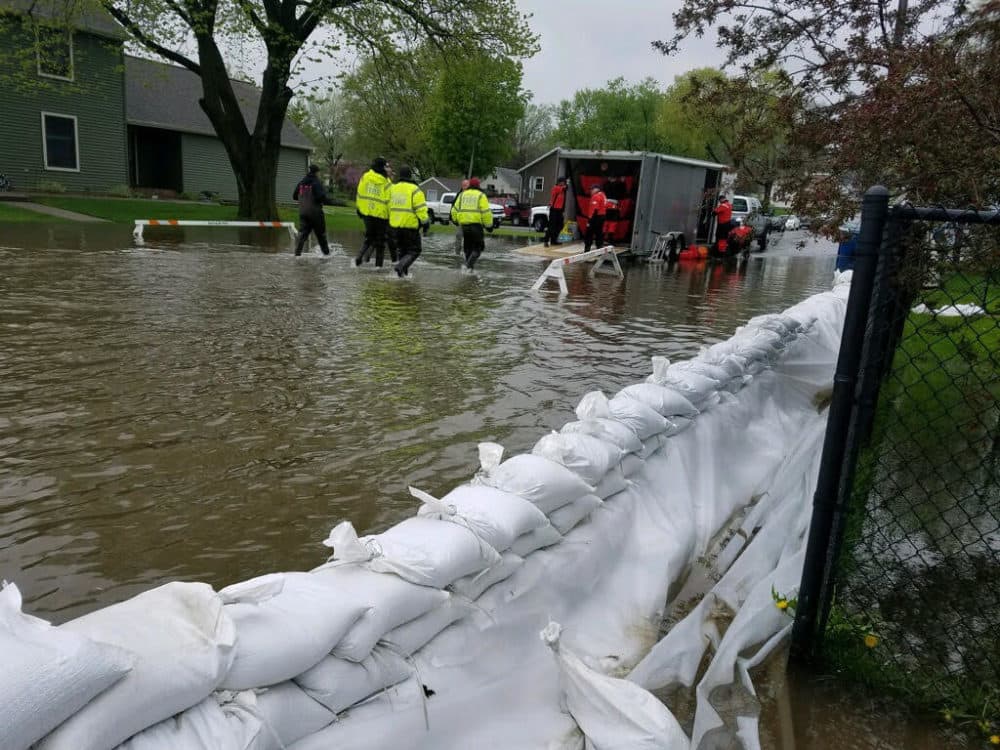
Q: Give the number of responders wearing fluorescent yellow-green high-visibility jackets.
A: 3